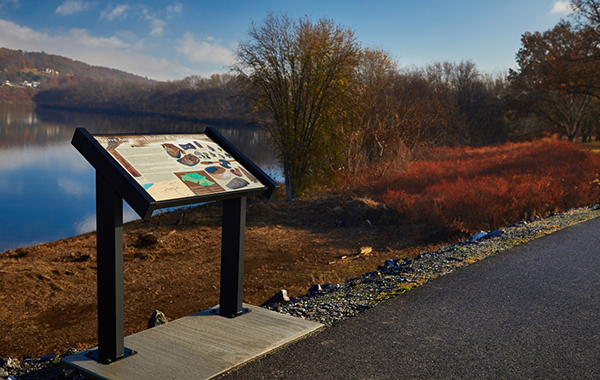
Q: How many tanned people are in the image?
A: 0